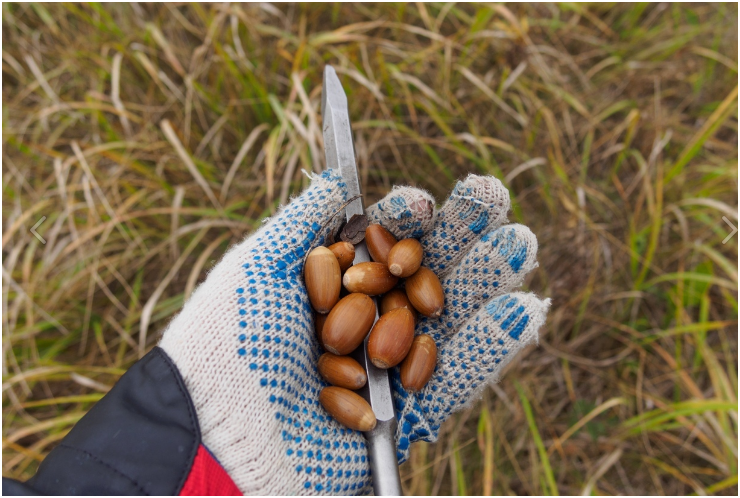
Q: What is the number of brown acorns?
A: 13